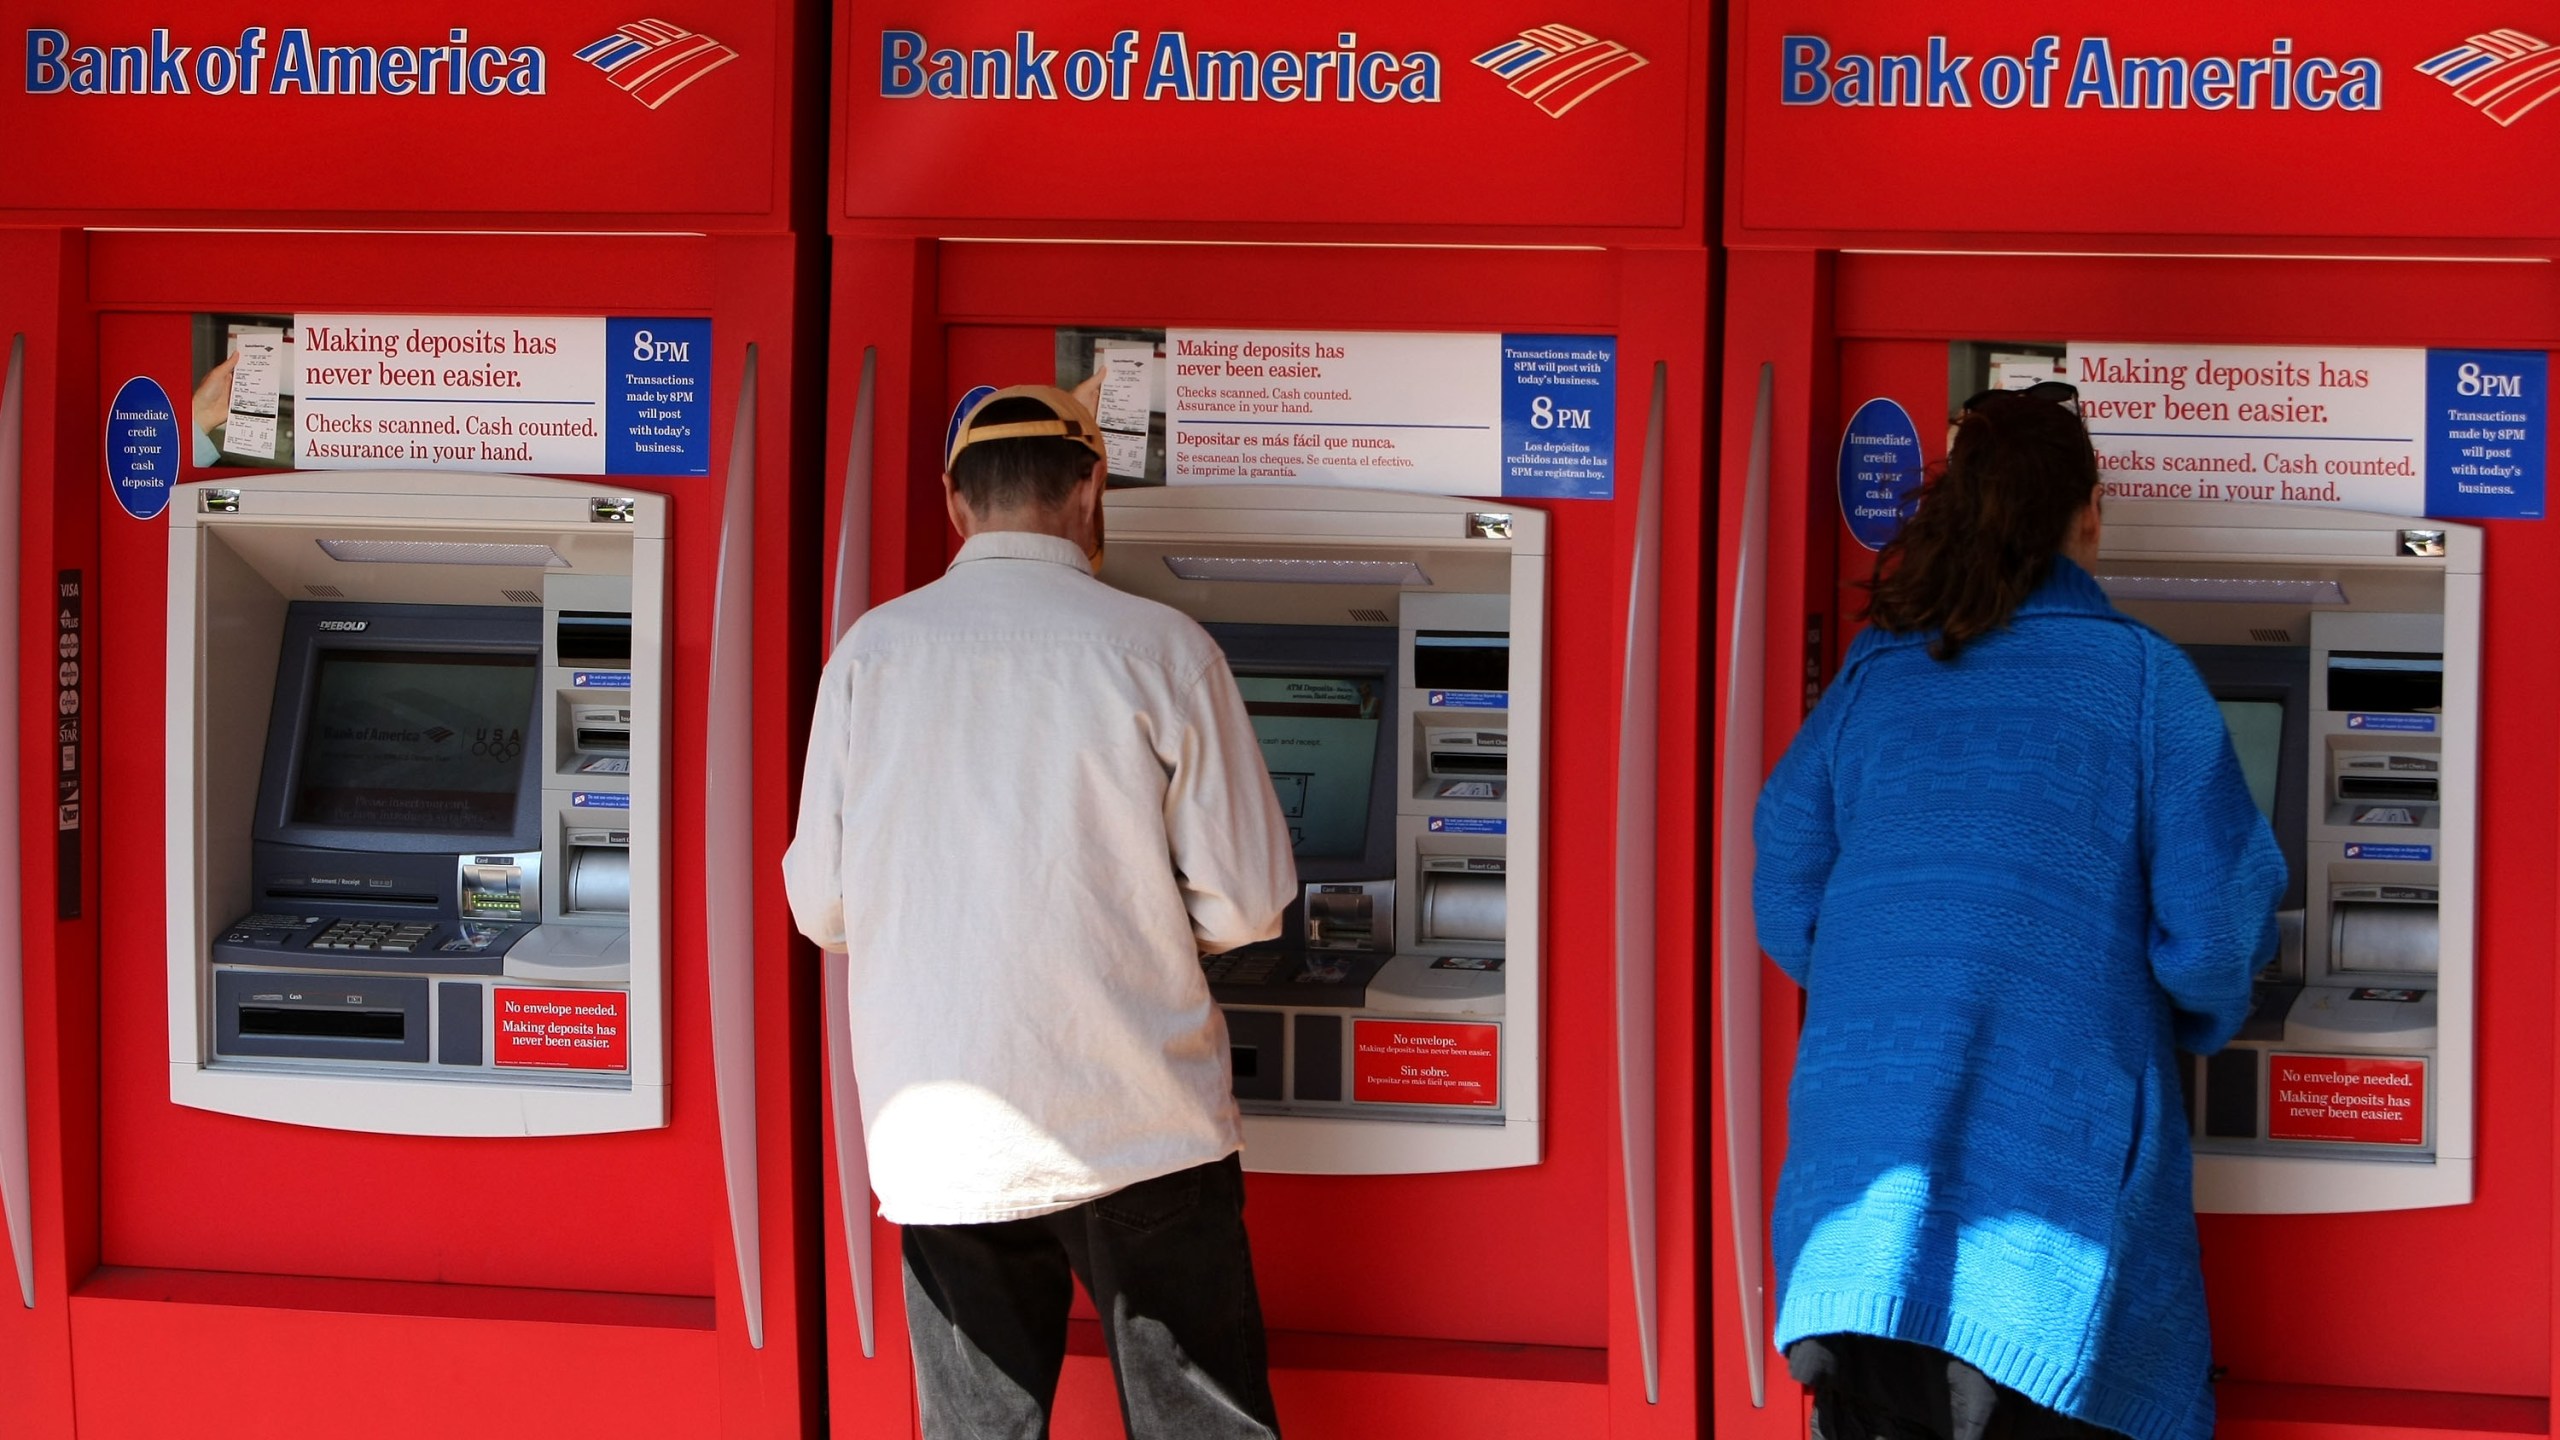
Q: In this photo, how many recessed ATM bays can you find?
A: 3